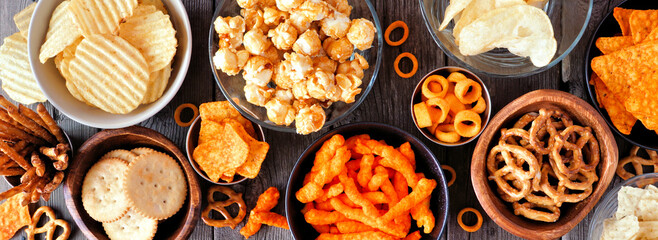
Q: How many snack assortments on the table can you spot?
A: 11